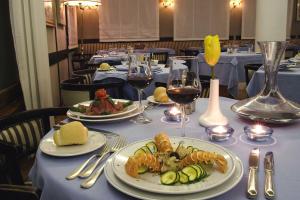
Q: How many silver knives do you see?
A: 2